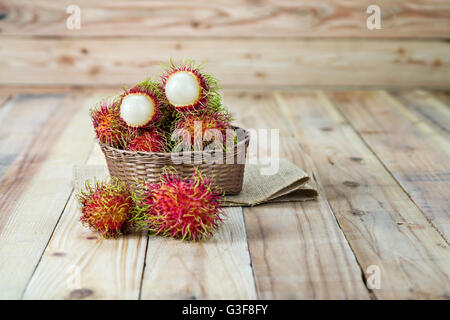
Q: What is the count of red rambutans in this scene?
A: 7